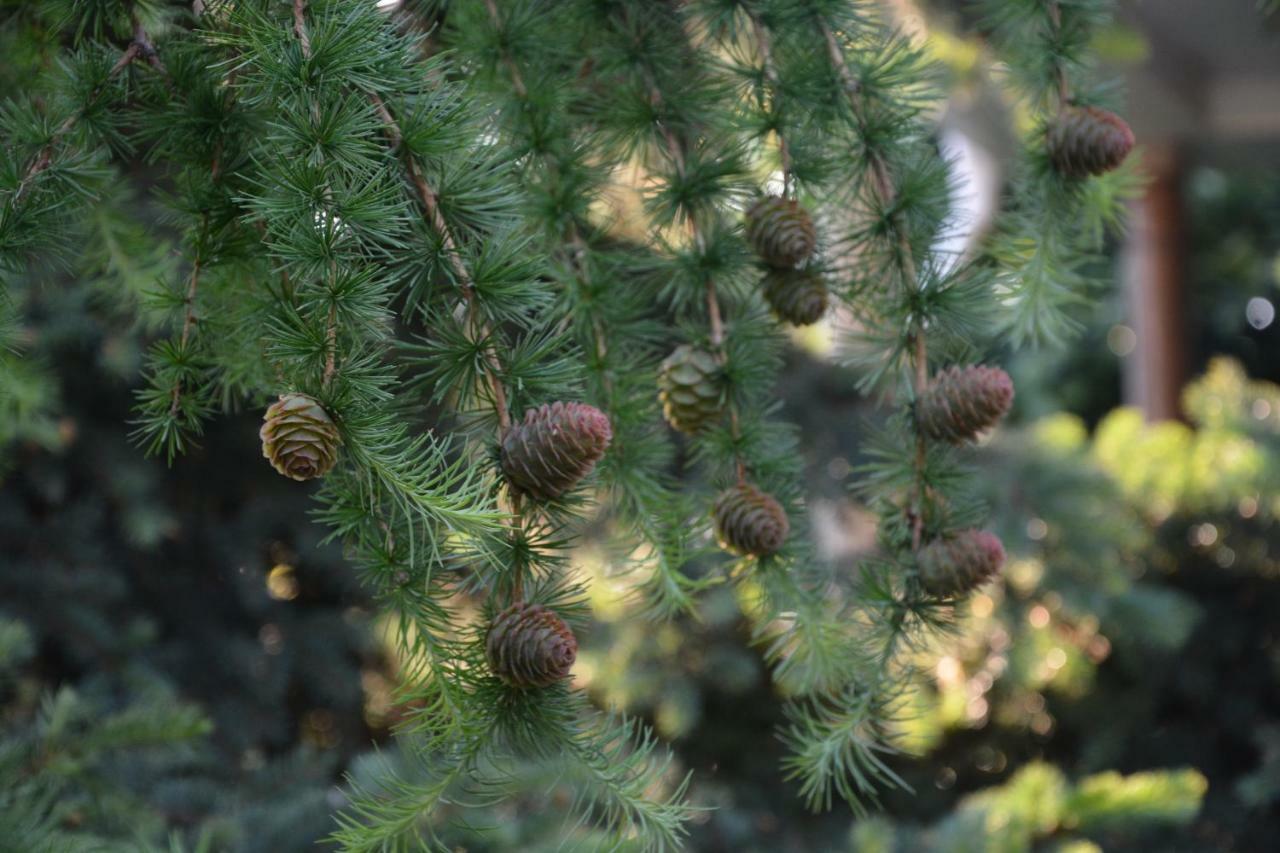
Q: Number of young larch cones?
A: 10